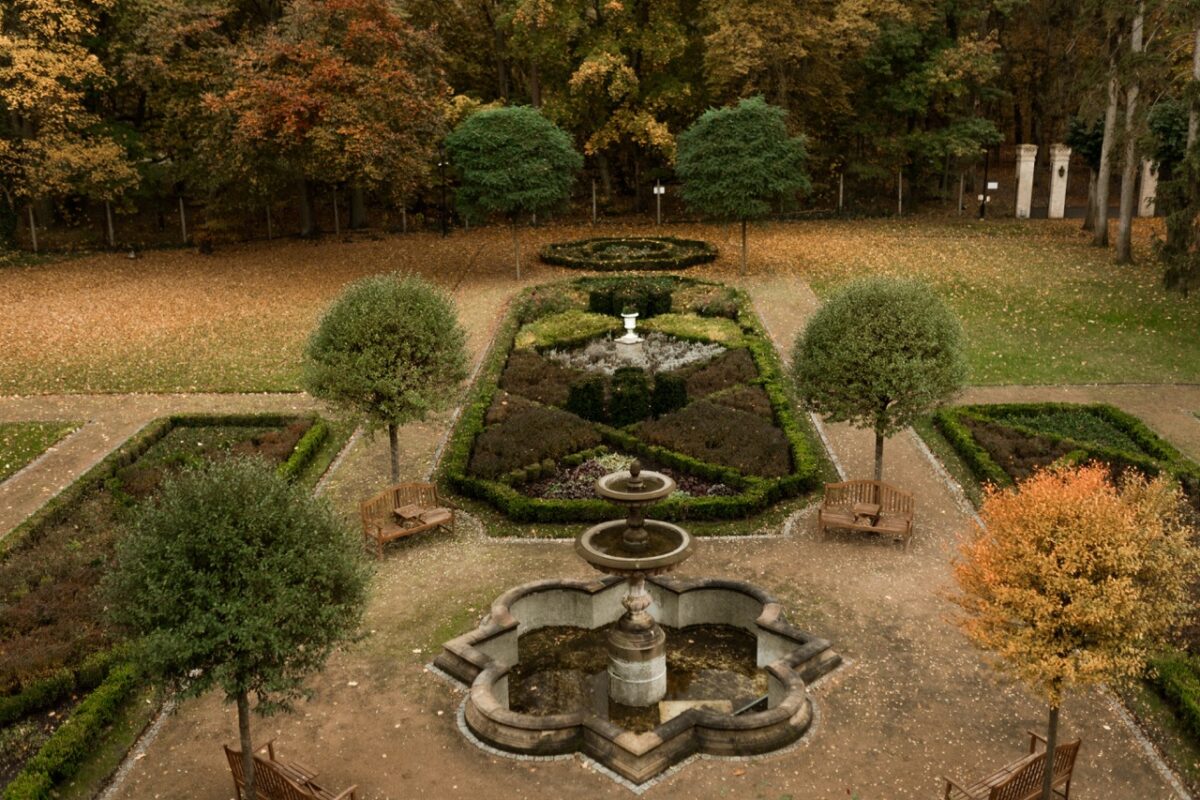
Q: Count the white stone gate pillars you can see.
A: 3